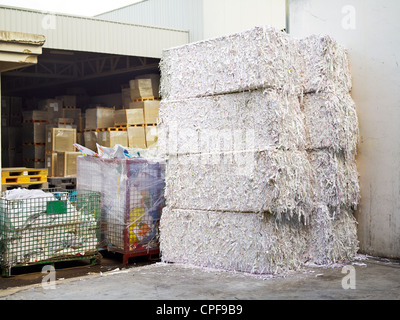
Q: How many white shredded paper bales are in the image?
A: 8